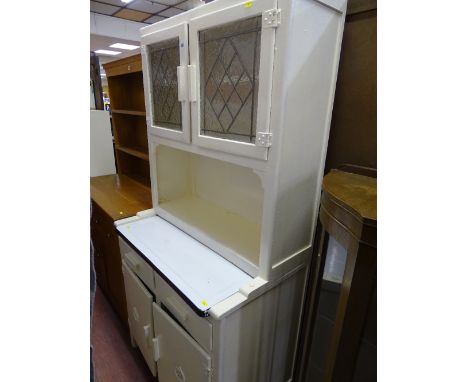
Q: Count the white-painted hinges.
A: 2